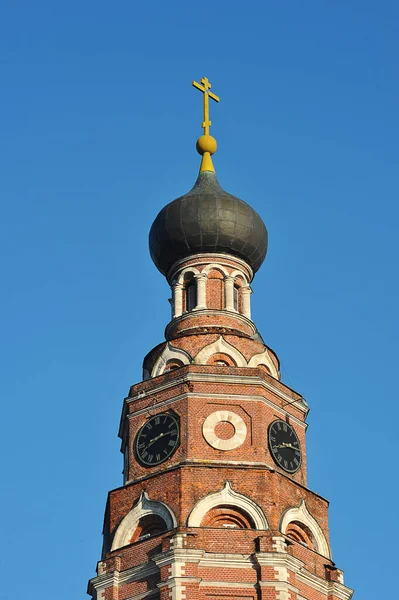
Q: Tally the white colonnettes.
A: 4